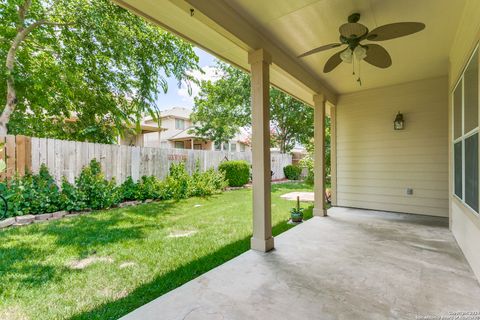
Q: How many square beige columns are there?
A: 2